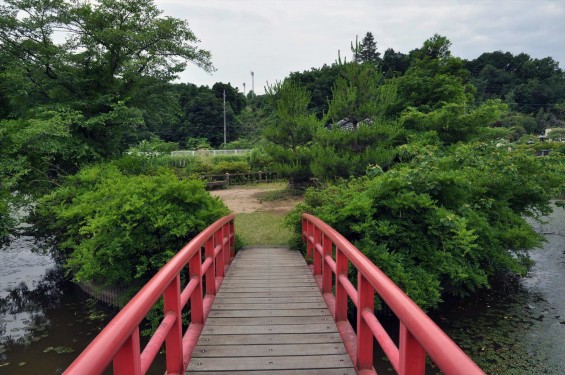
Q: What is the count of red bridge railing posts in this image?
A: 14